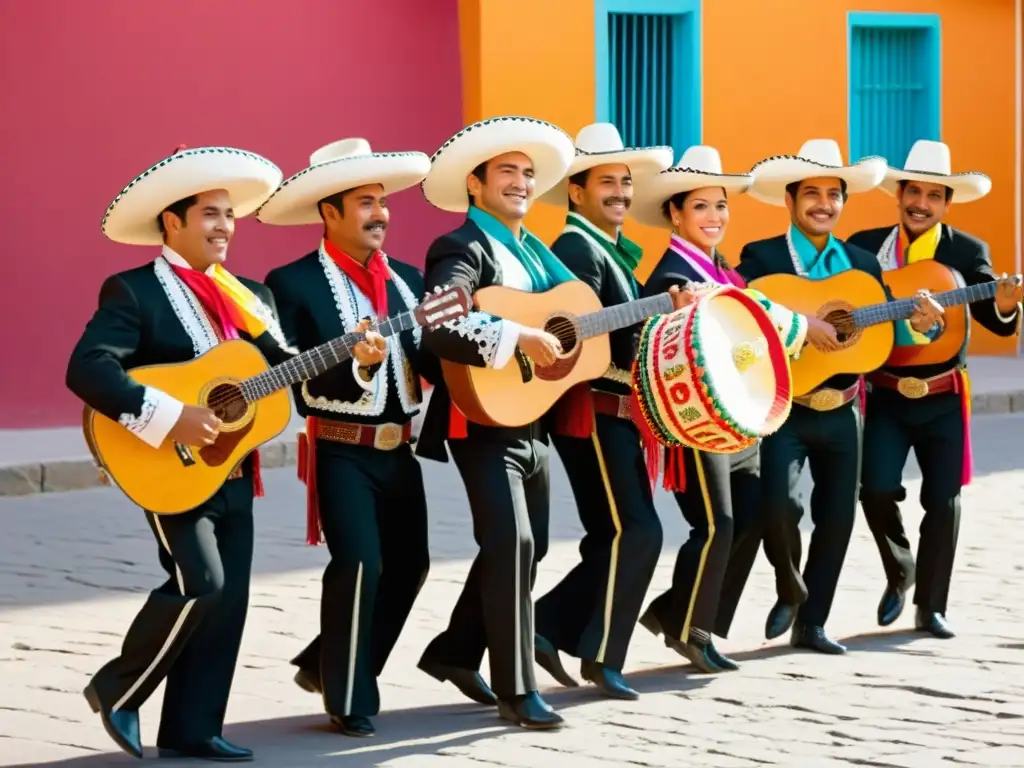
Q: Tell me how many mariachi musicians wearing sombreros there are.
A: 7